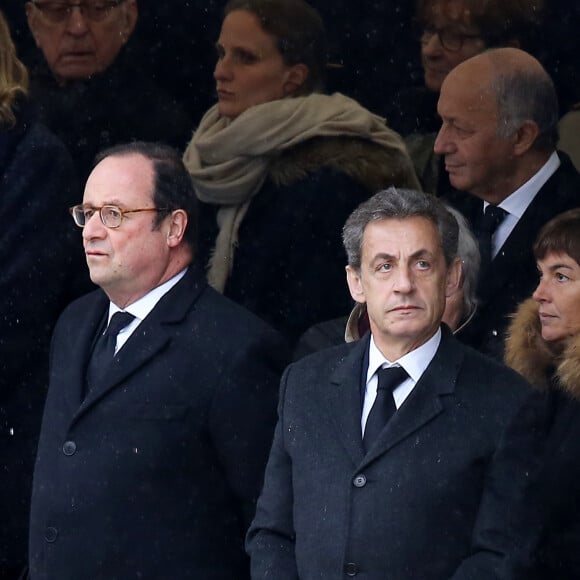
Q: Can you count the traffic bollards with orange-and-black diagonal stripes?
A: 0